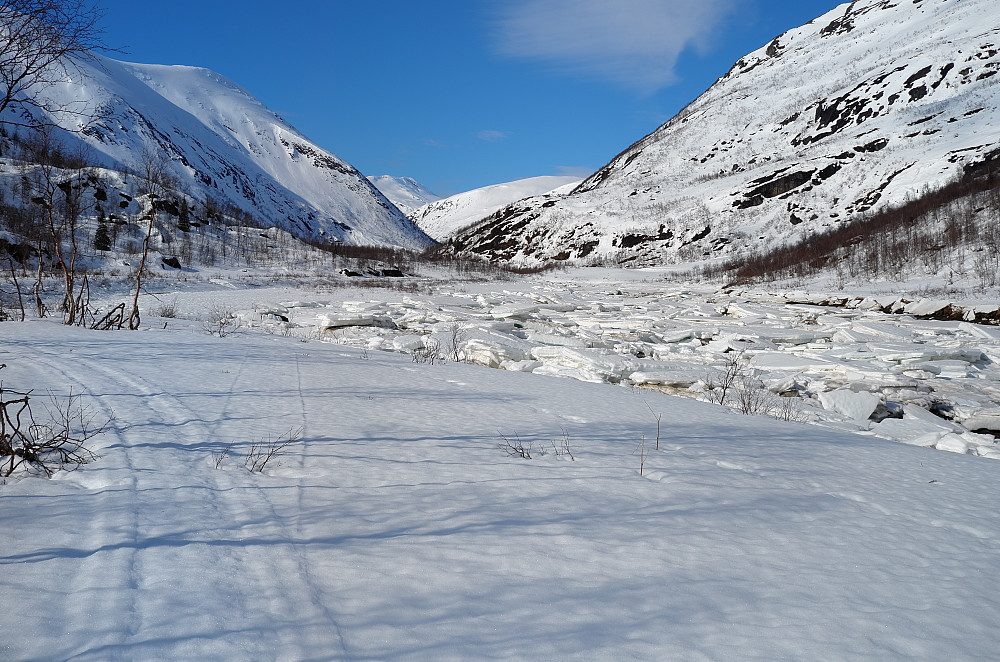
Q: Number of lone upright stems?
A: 2